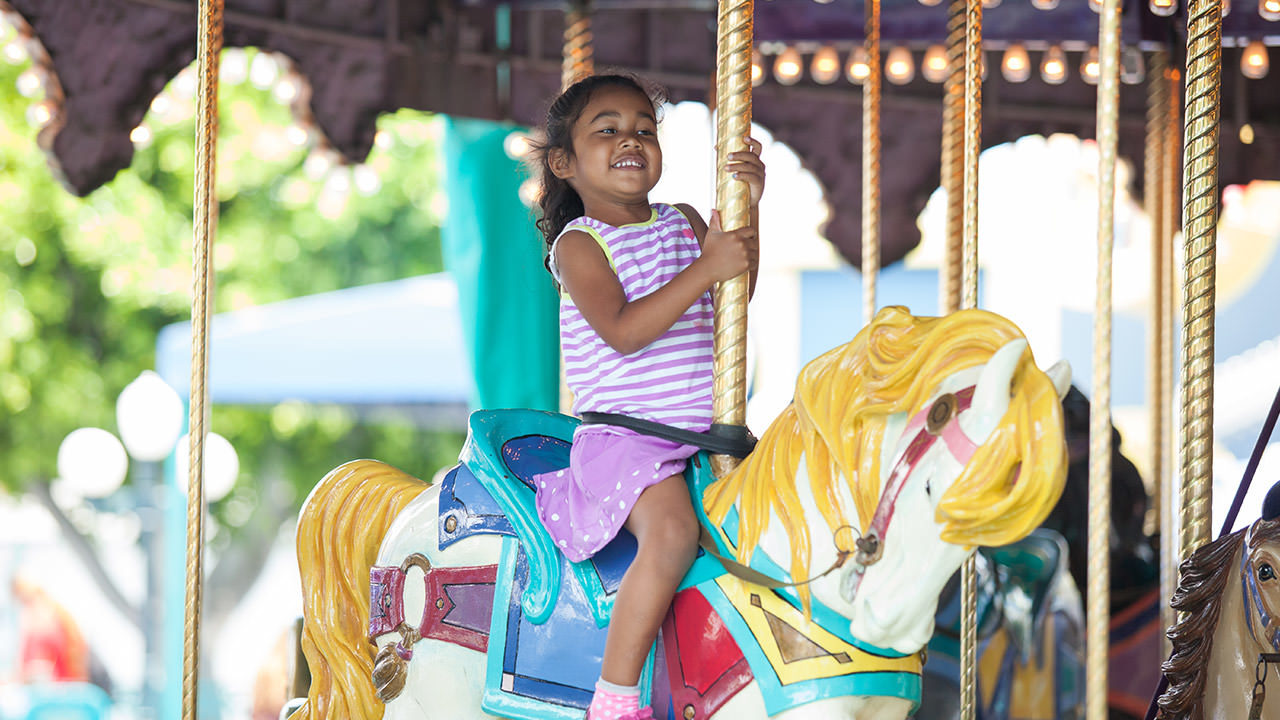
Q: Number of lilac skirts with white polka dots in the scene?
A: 1